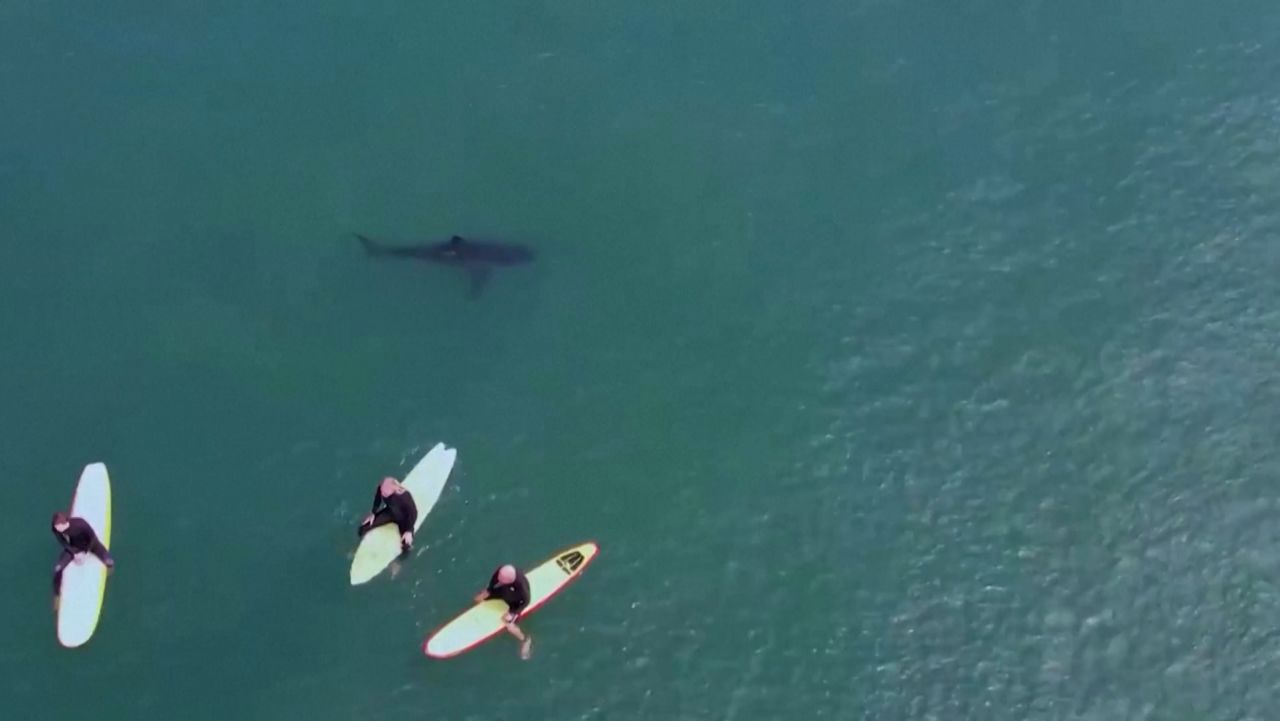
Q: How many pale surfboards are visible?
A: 3